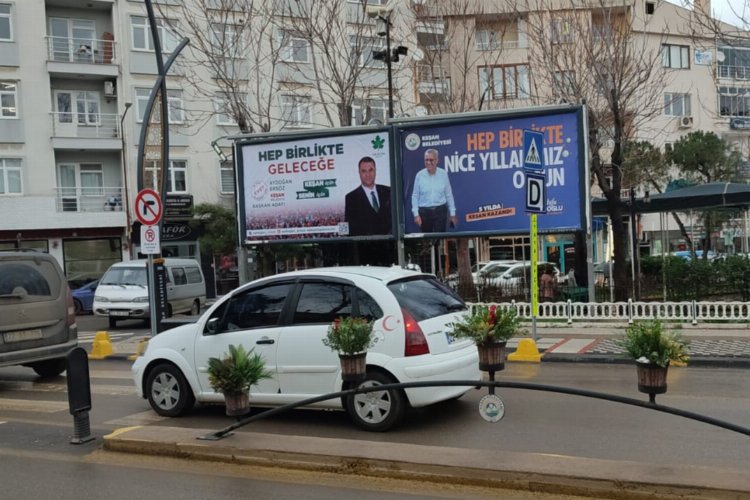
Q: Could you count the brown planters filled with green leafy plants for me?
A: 4